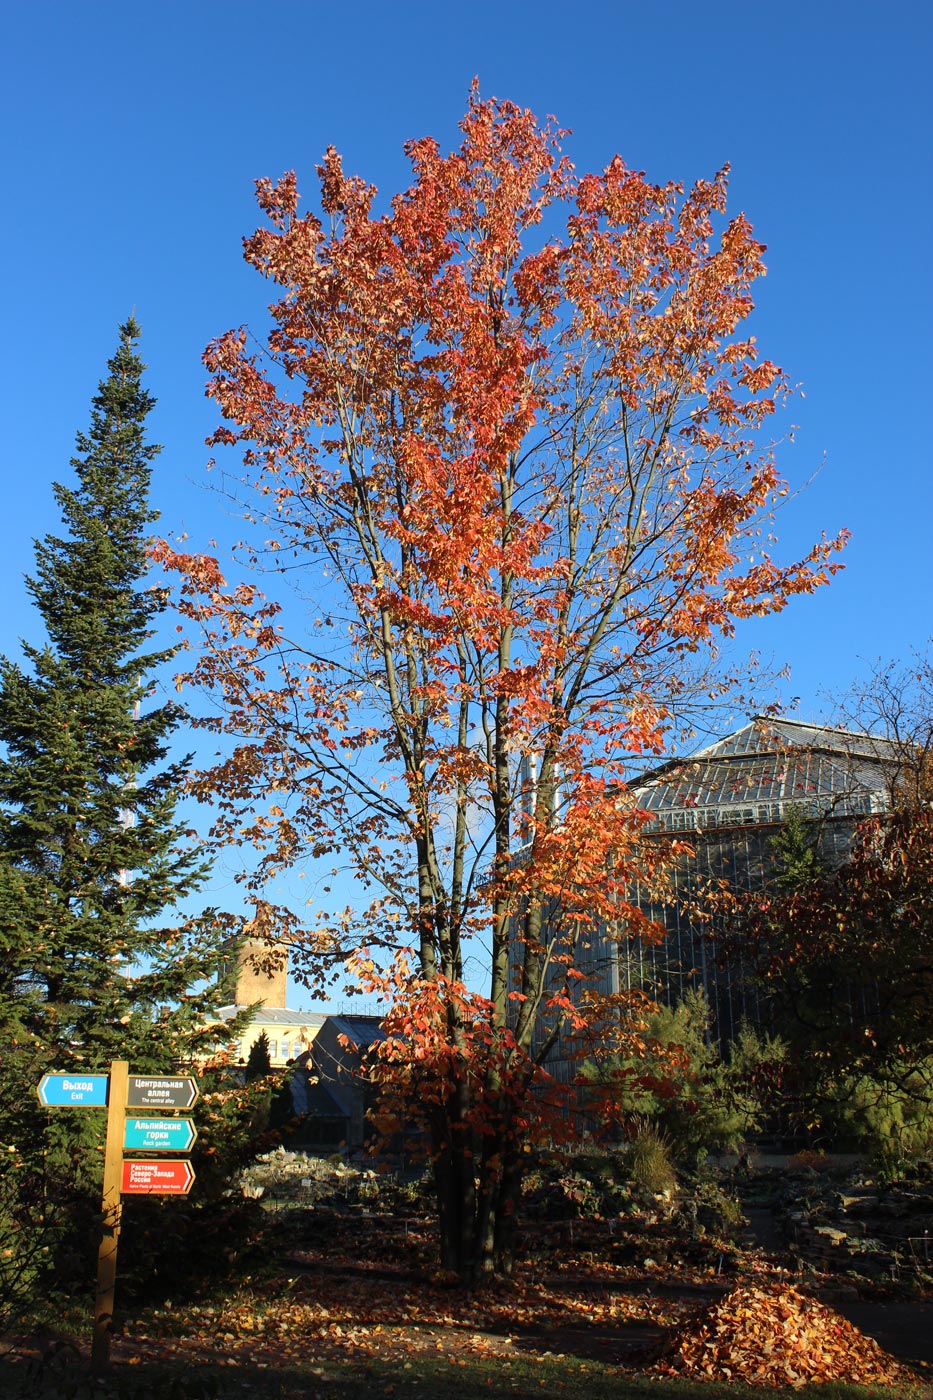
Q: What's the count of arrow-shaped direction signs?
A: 4